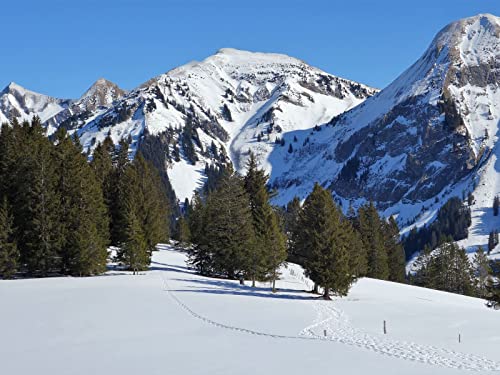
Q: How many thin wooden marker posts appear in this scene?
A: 3